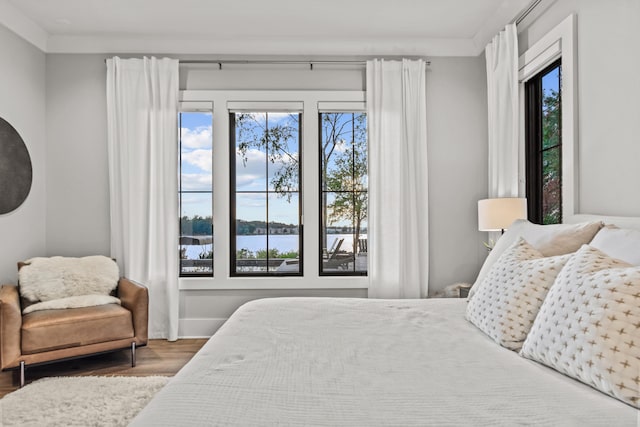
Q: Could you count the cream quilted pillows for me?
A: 2